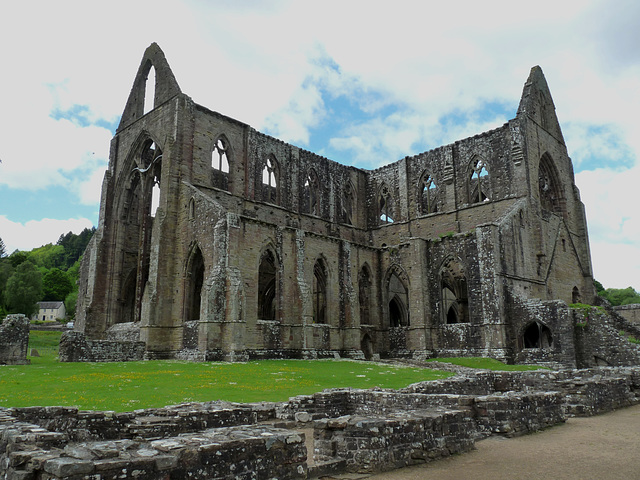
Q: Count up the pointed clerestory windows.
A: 7